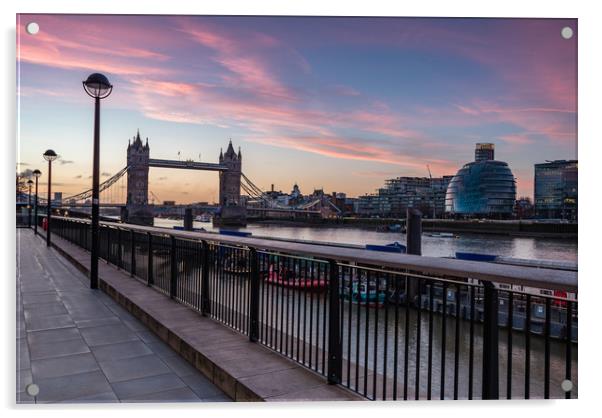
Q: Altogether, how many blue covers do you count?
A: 4